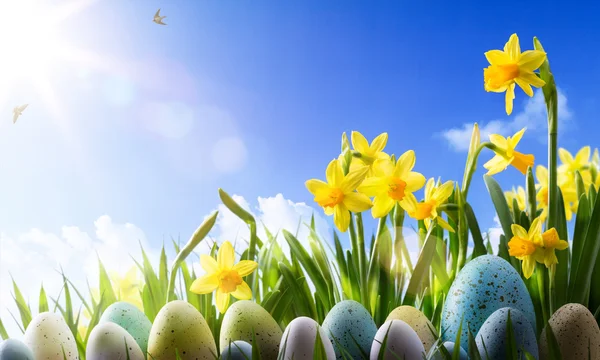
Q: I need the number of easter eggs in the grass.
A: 15